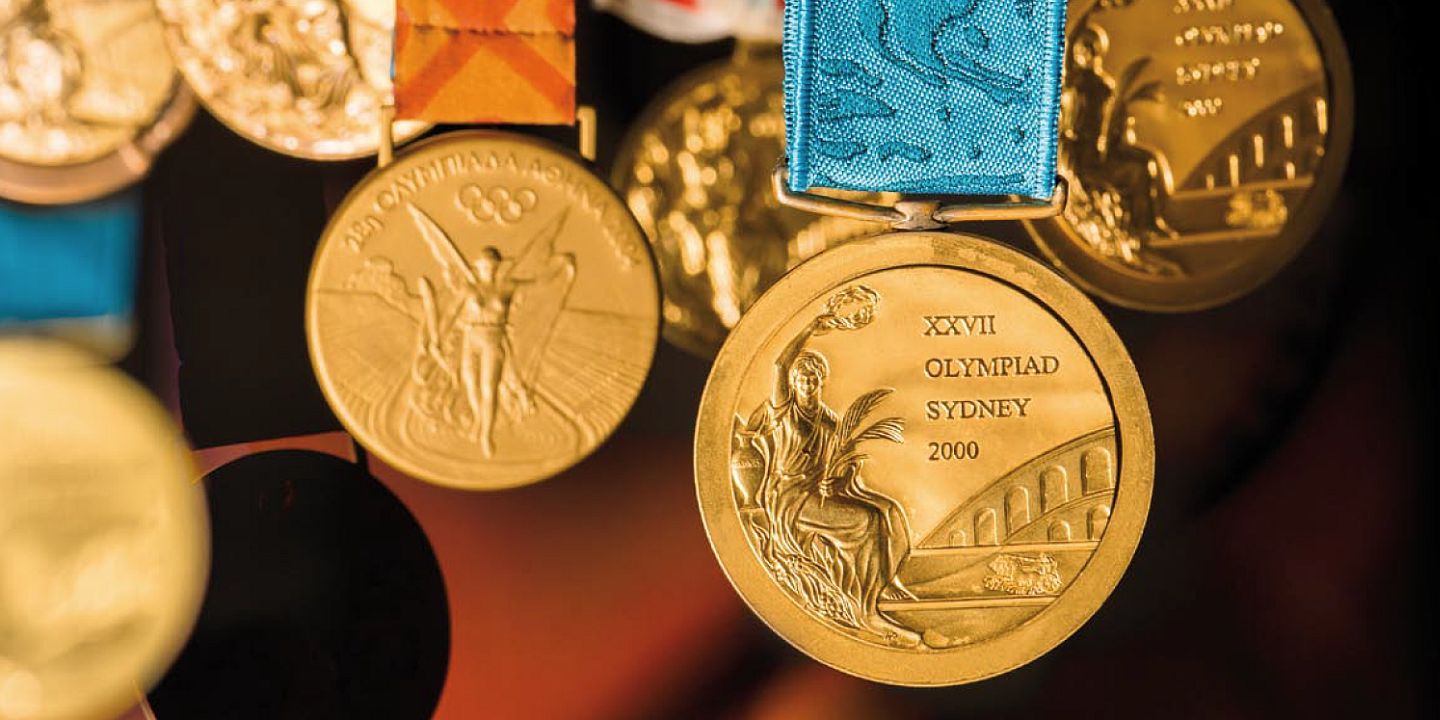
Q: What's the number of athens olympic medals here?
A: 1